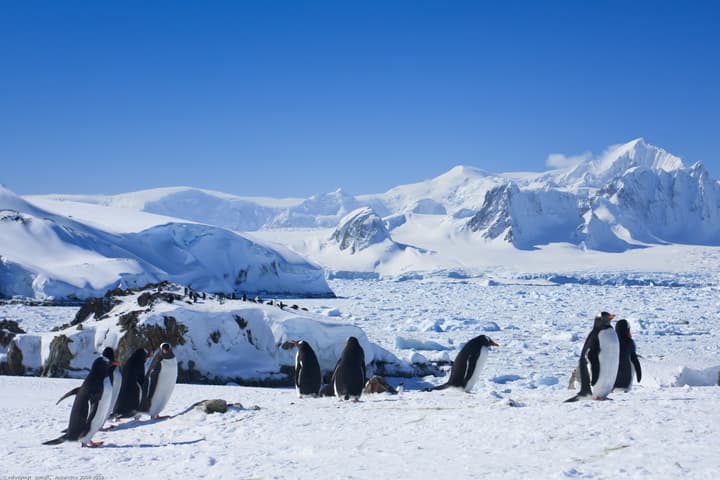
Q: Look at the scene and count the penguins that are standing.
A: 9